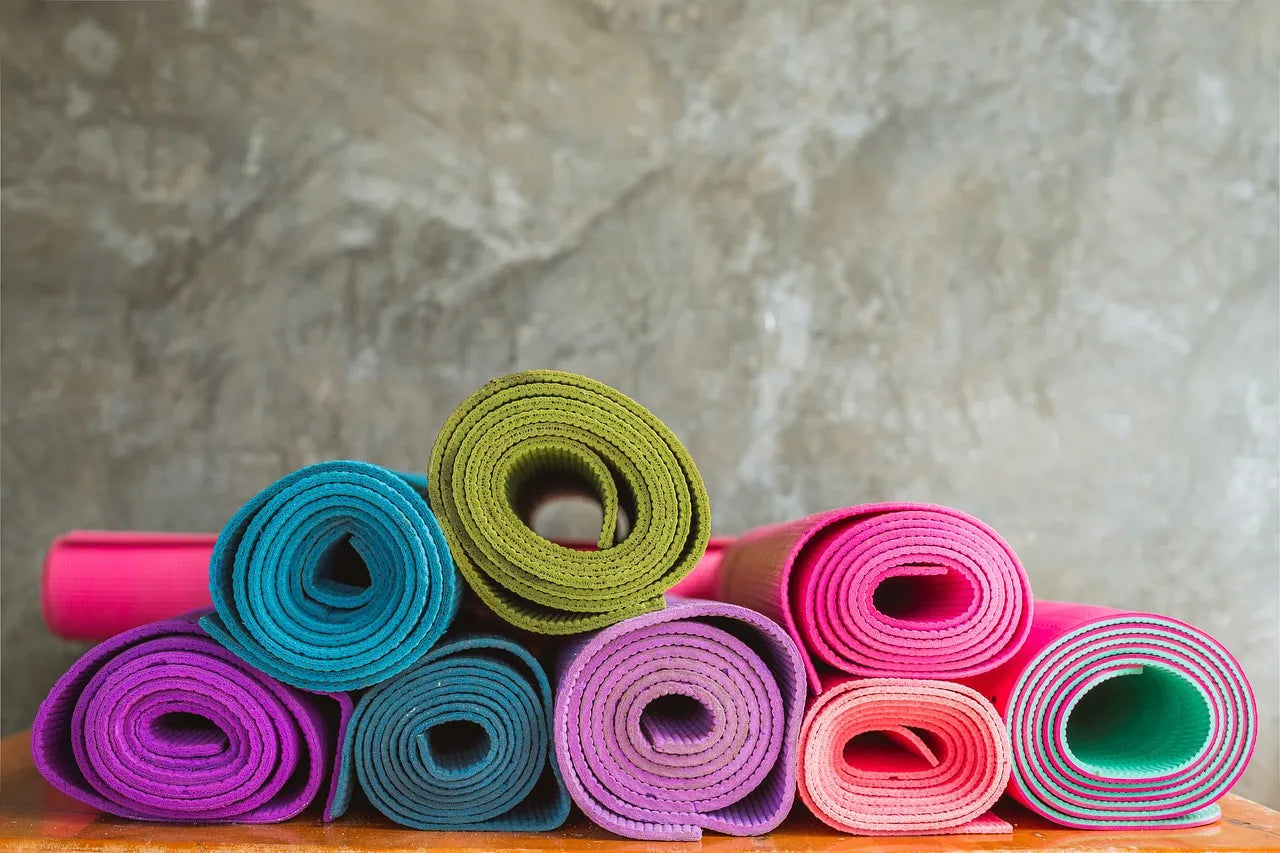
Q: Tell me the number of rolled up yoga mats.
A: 9